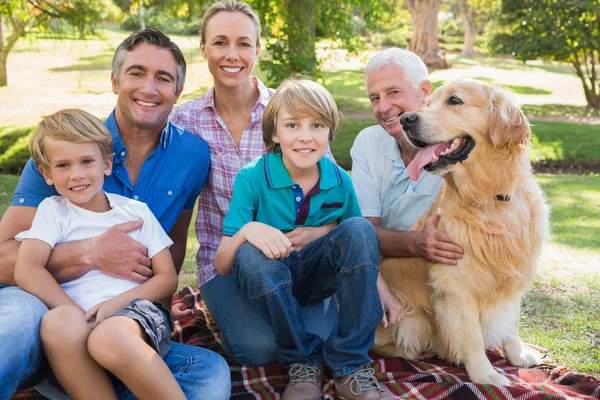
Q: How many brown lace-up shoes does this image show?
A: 2